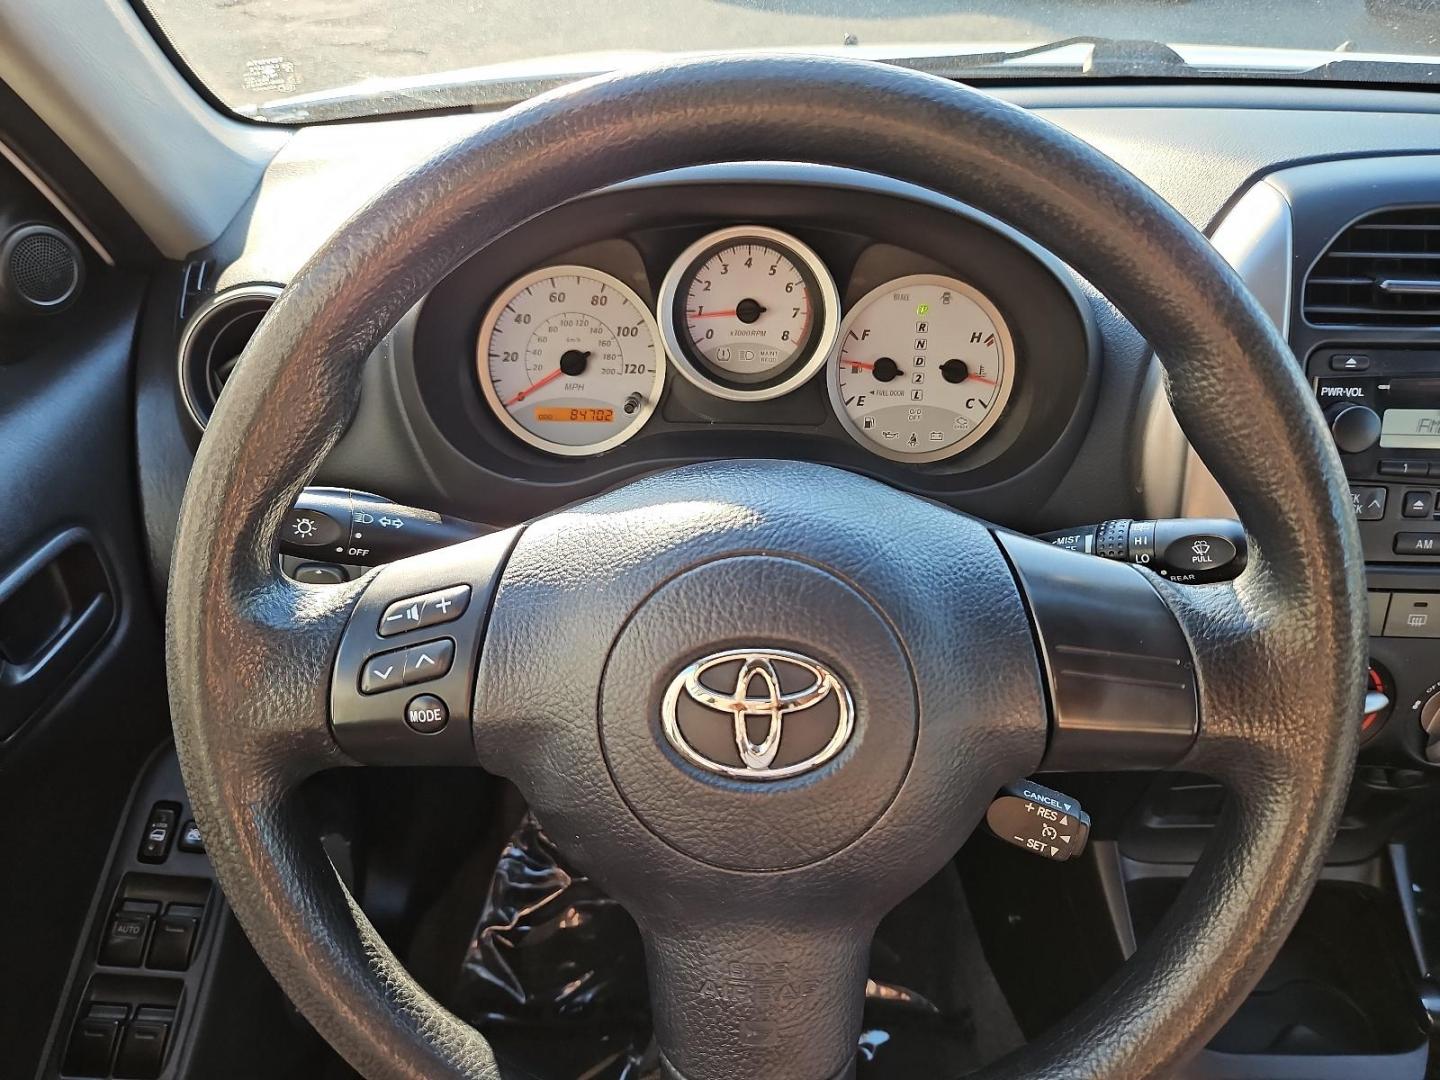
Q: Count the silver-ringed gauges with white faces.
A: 3